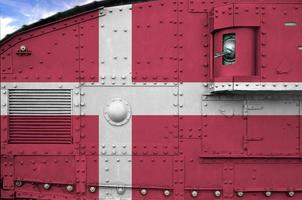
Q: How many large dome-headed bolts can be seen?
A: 12